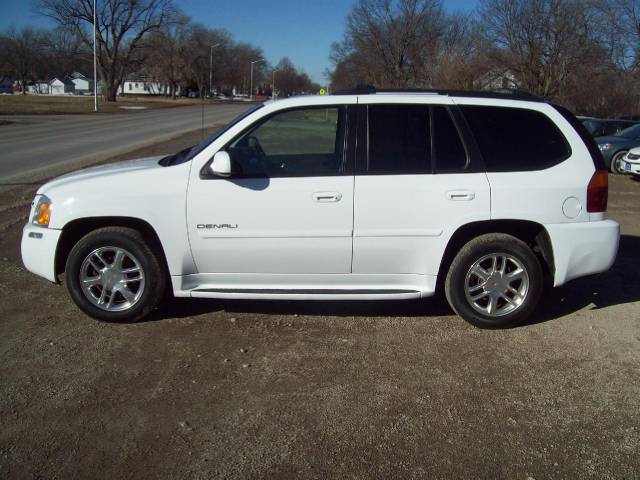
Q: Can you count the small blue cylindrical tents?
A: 0